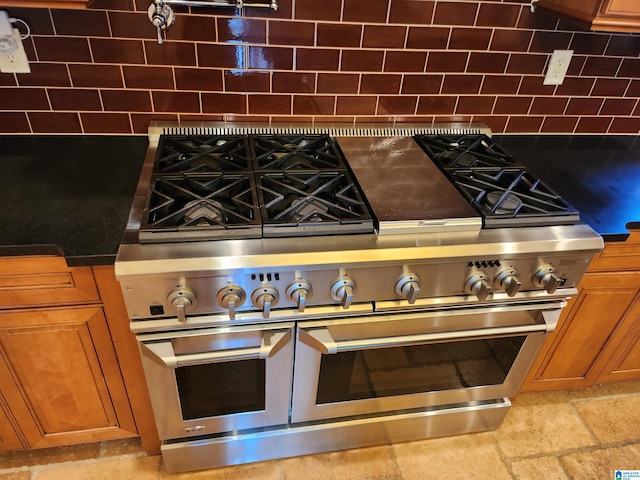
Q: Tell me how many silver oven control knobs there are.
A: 9